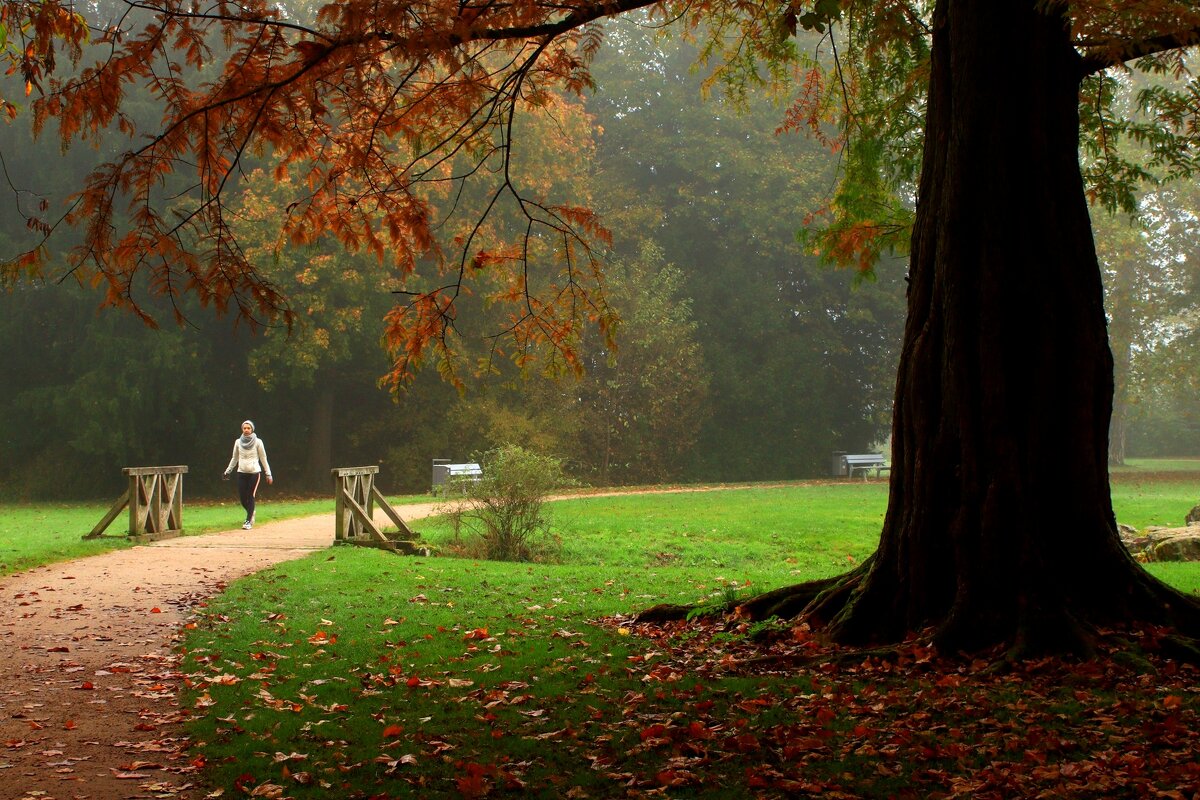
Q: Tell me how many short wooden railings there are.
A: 2